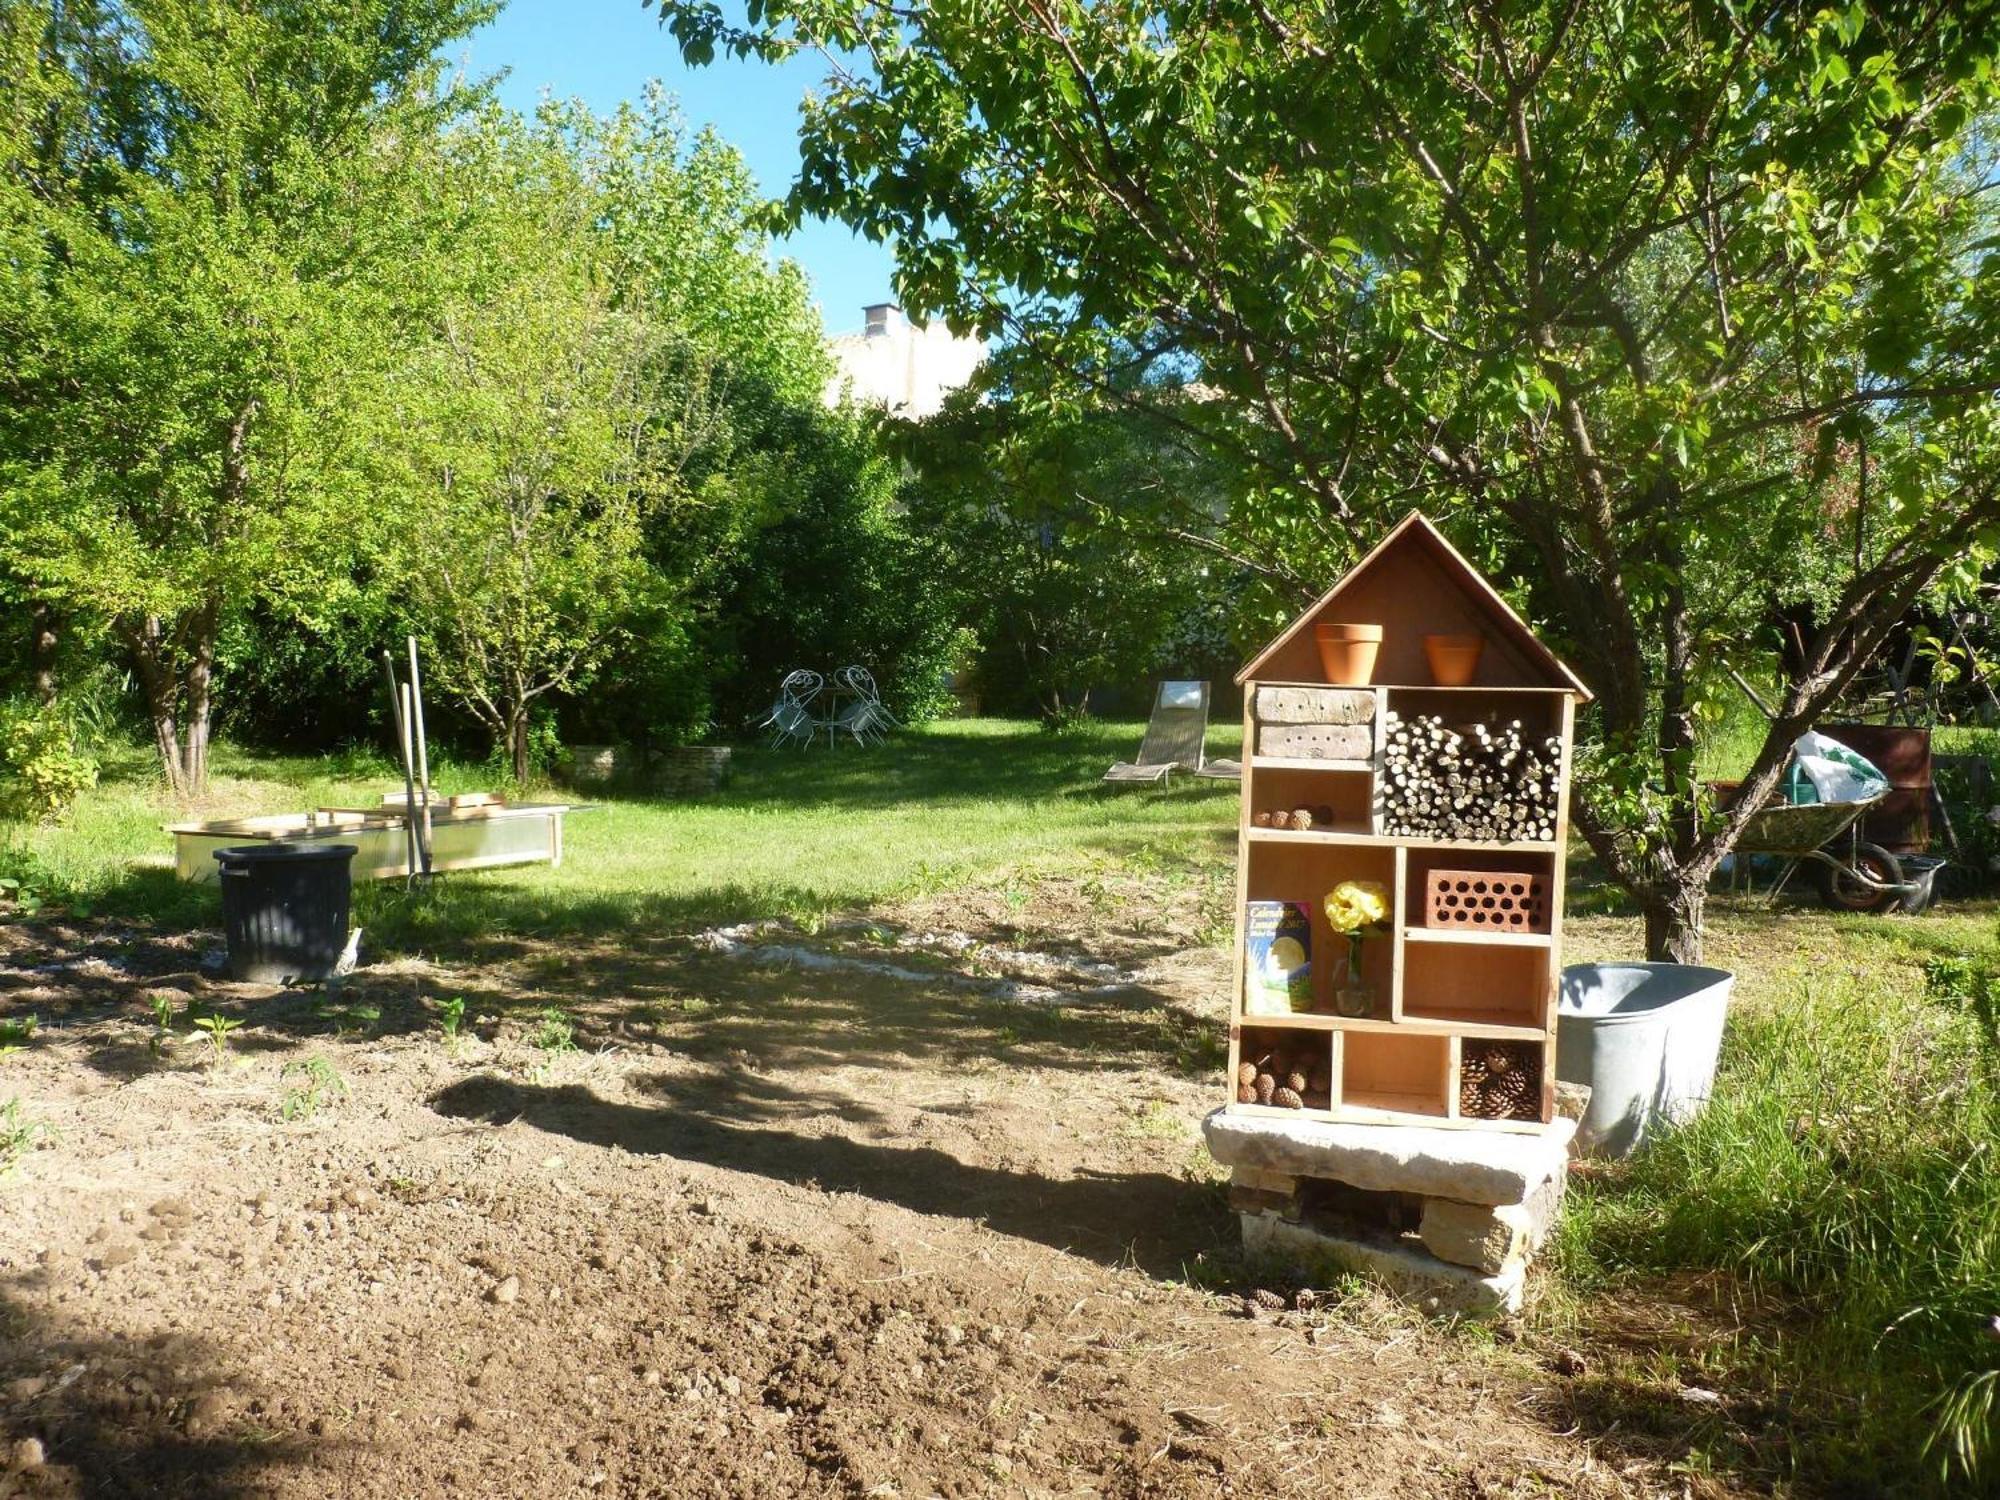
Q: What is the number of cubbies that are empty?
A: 2